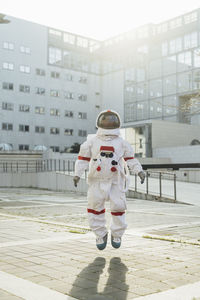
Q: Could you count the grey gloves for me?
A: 2